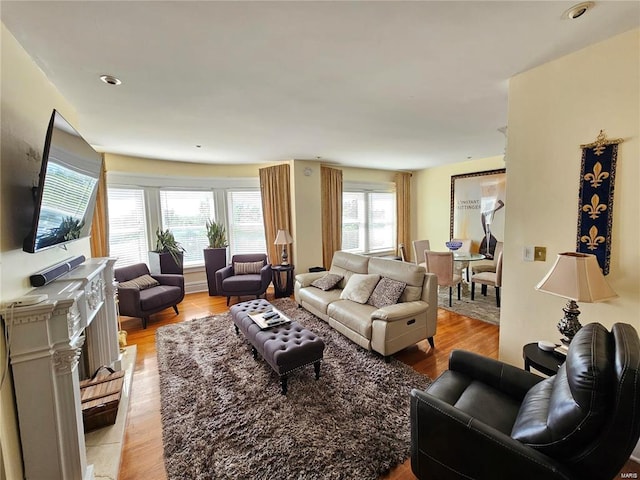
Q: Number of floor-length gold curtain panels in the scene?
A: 4